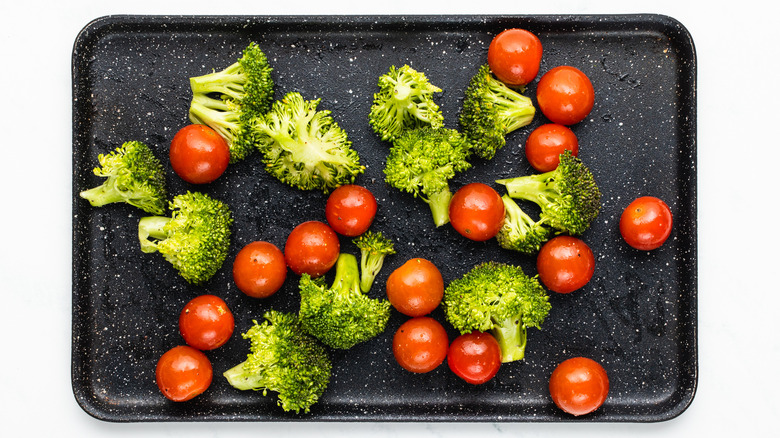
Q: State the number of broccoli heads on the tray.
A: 13